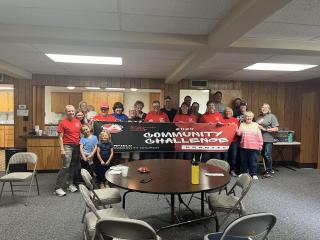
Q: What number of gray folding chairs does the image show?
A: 7